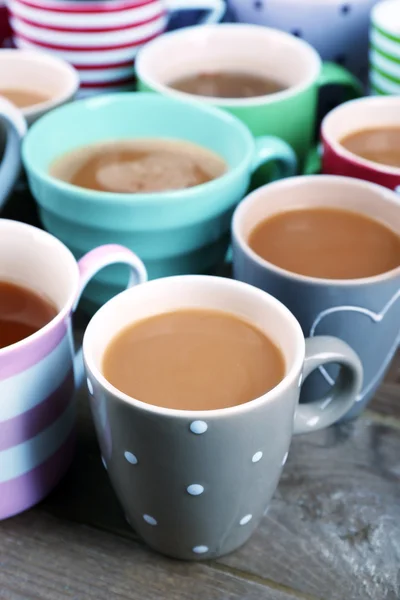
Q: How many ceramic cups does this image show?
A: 11